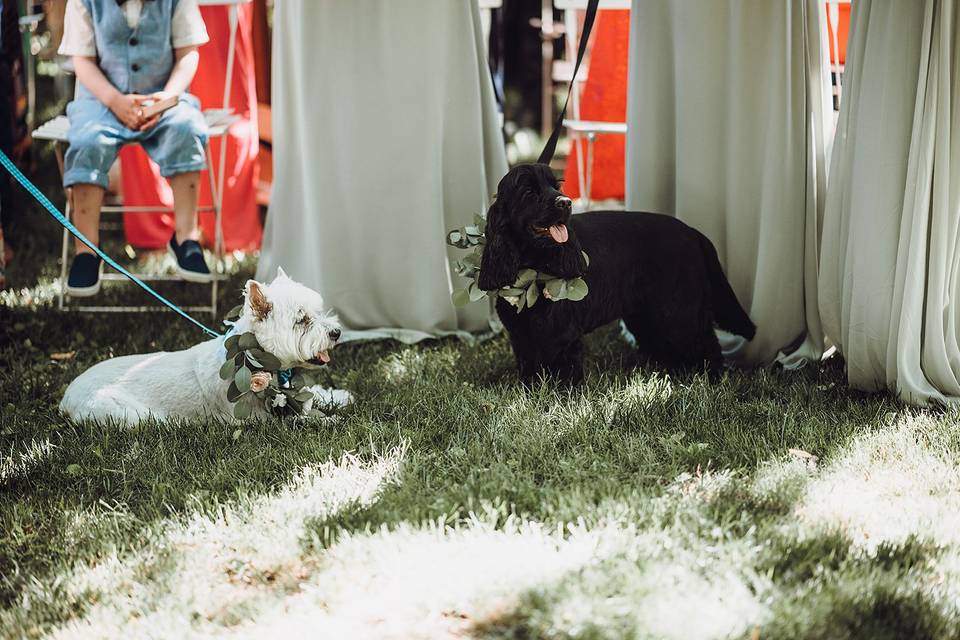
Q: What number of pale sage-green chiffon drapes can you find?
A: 3